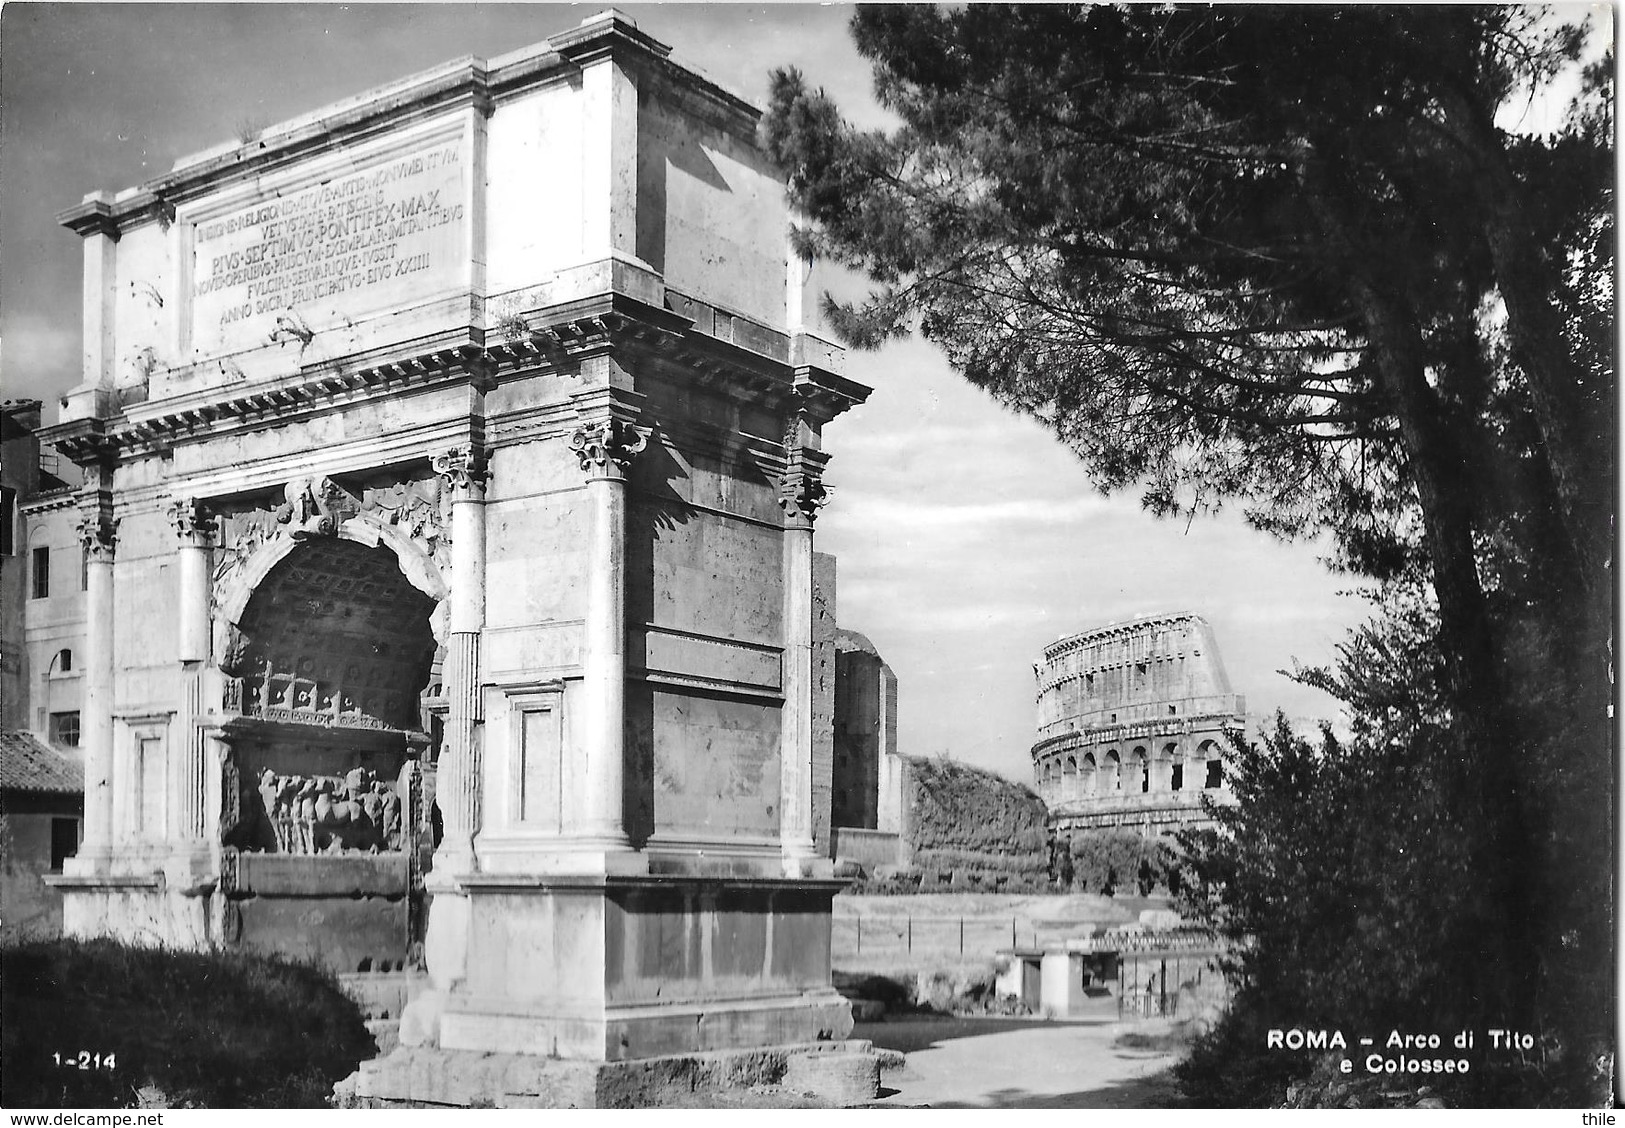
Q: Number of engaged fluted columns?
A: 2